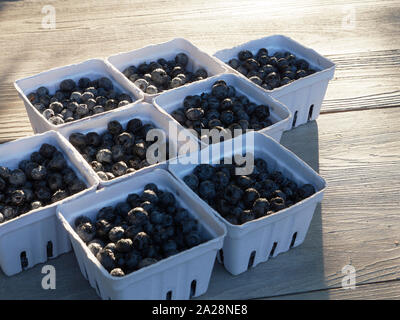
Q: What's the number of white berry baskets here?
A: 8